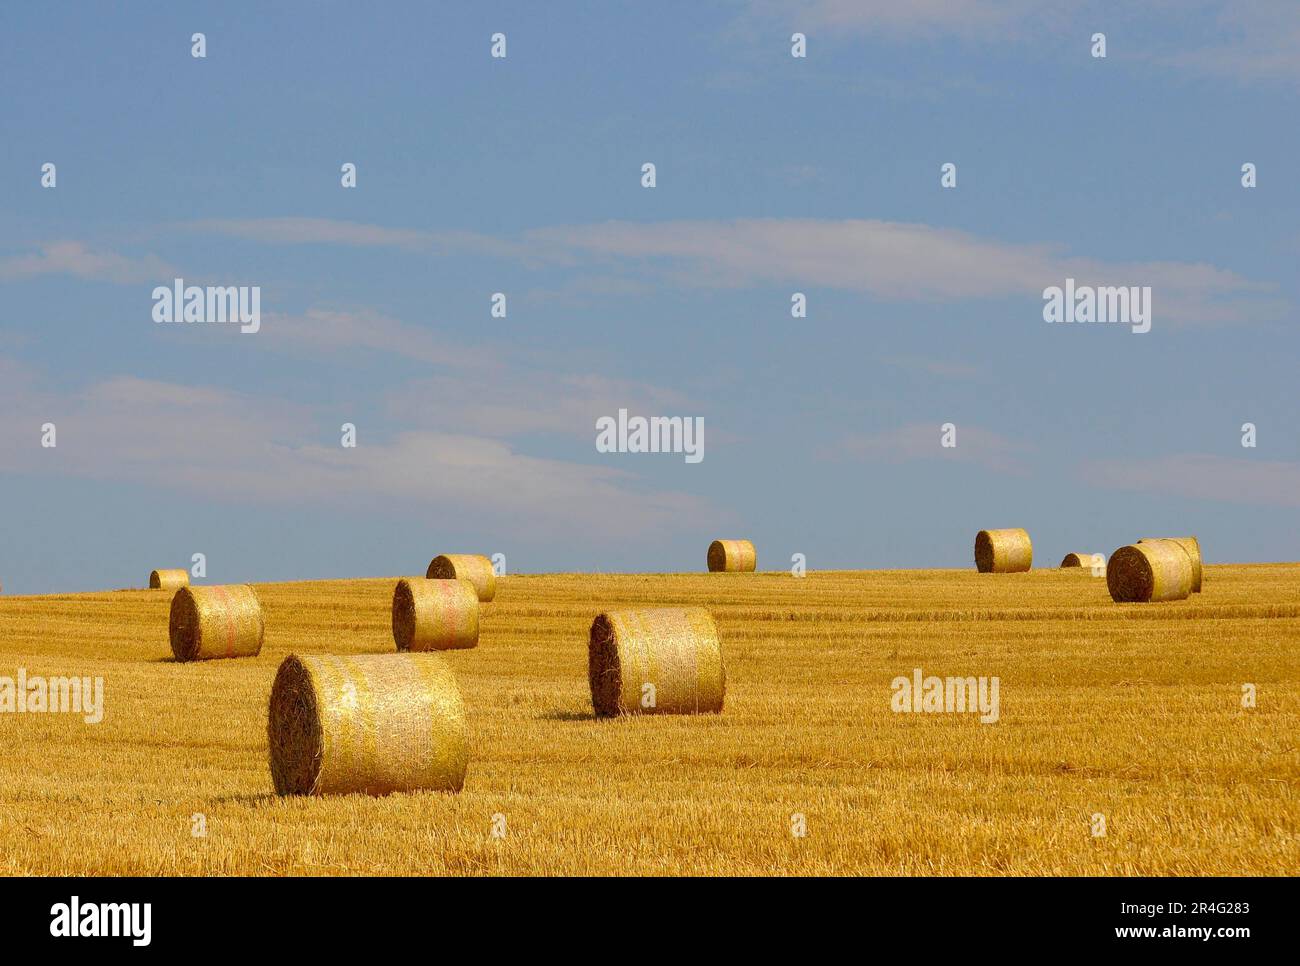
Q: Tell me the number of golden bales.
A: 11